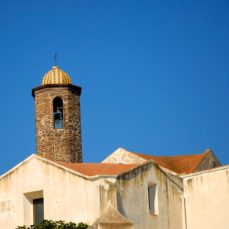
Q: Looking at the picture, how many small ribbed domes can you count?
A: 1